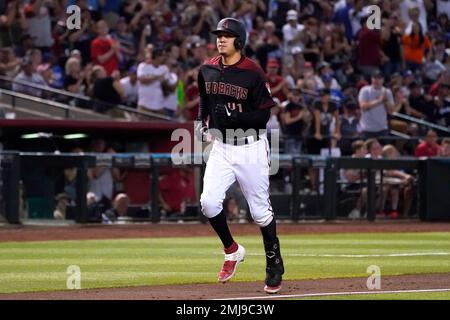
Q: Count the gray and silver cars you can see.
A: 0